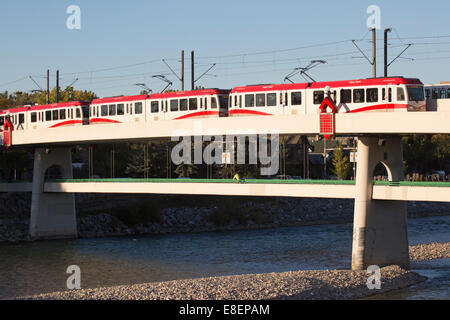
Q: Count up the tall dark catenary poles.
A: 6